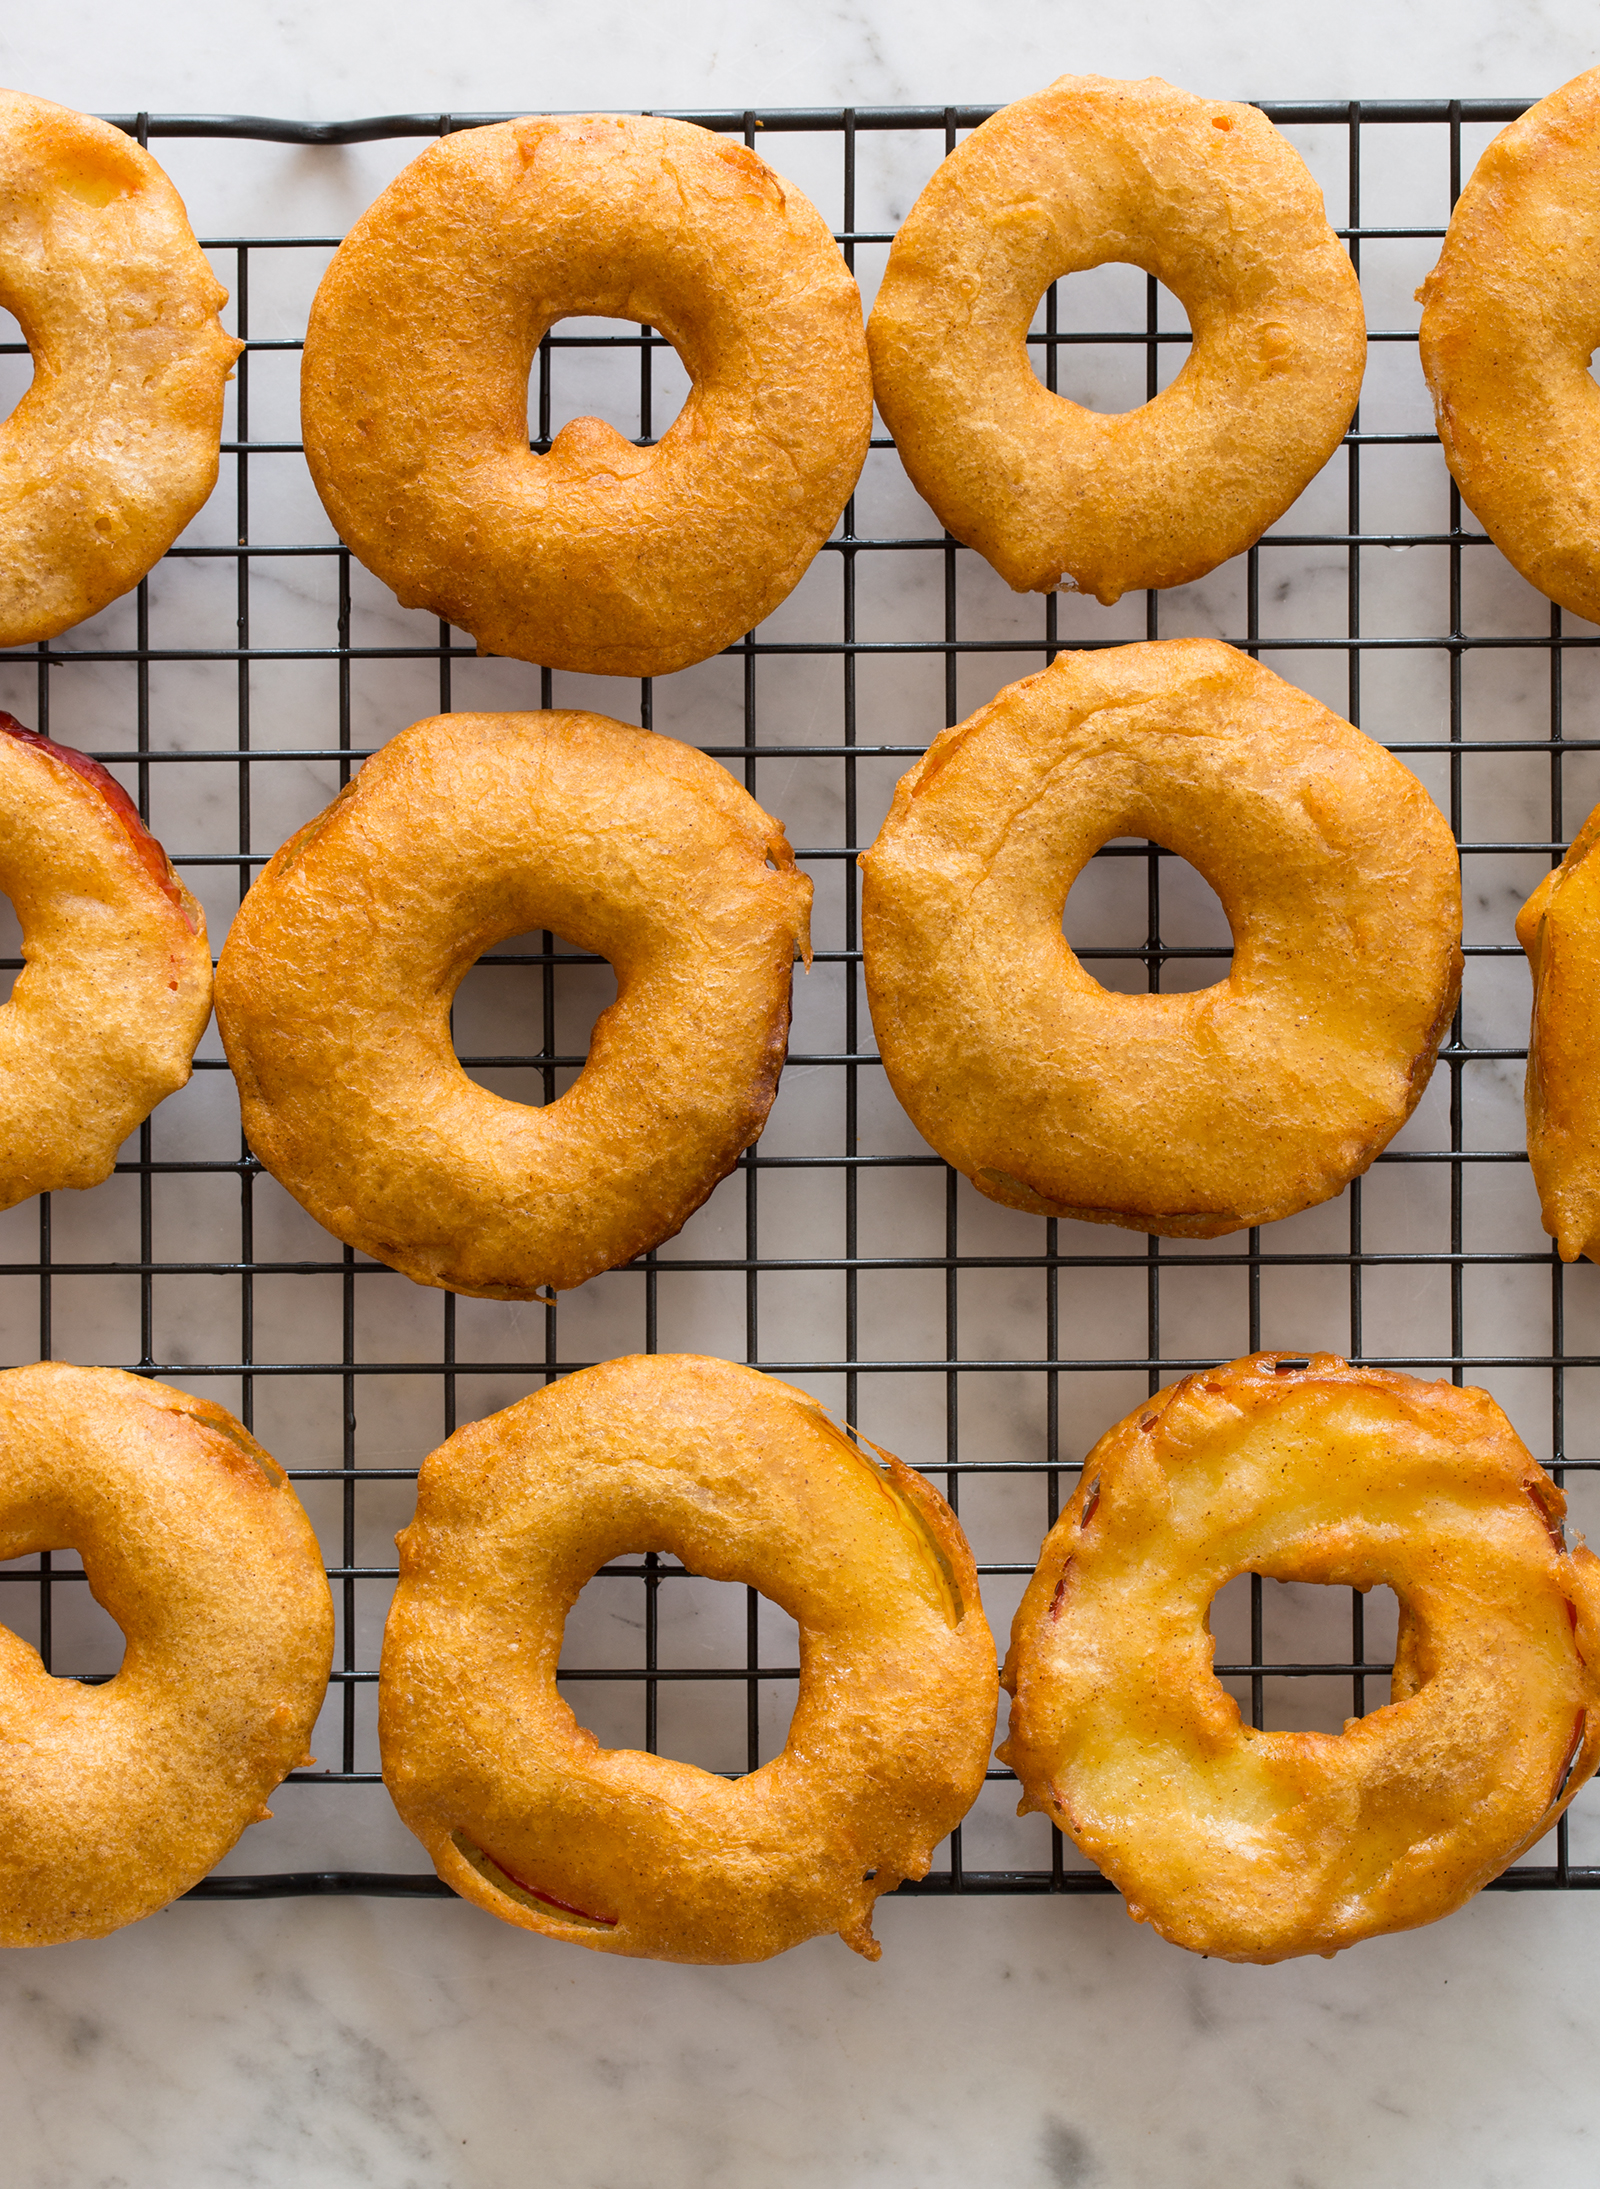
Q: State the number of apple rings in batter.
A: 11